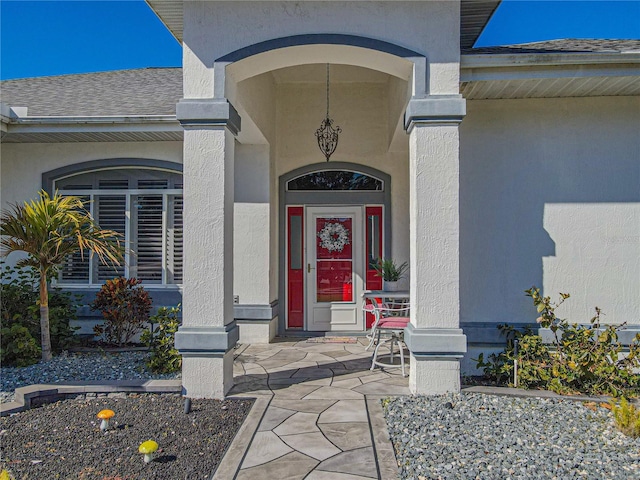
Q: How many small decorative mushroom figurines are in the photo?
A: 2